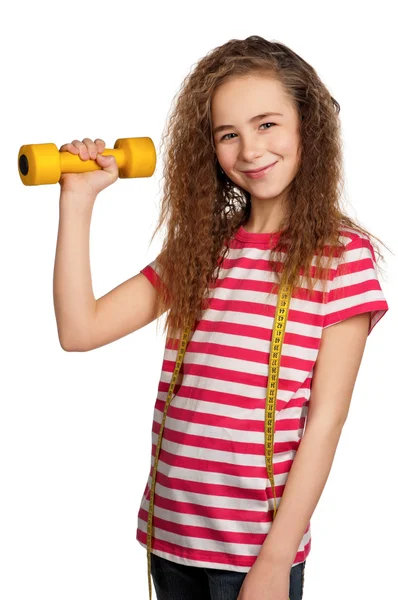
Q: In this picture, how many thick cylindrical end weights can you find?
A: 2